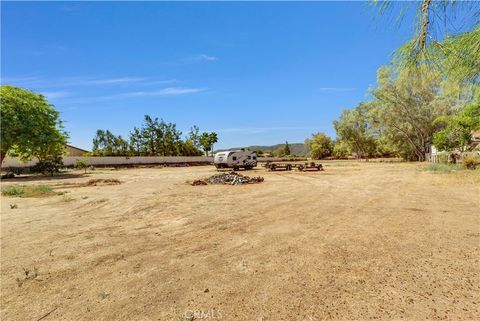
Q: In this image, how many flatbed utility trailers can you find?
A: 2